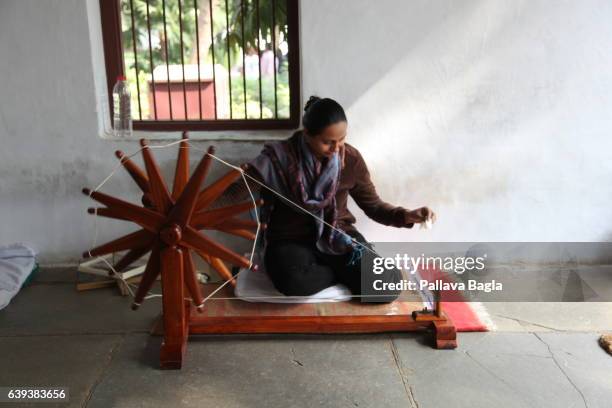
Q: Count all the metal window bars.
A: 10